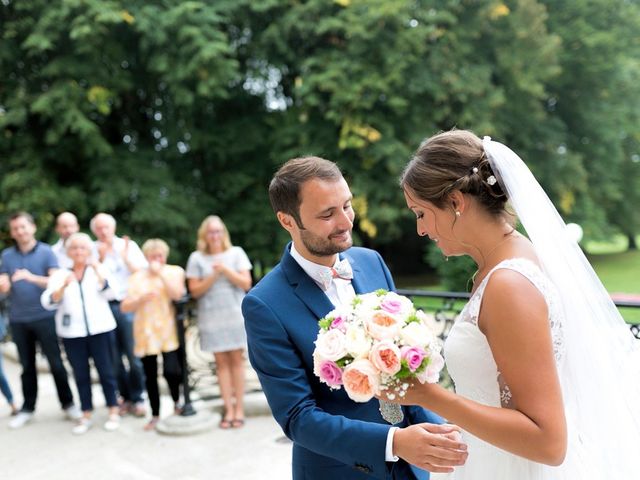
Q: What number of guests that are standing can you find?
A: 6